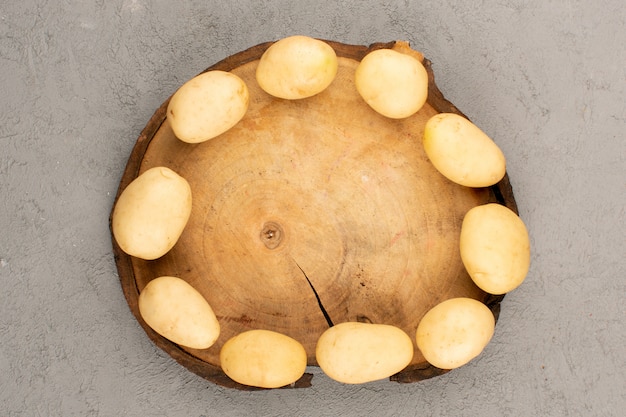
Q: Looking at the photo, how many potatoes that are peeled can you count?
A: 0